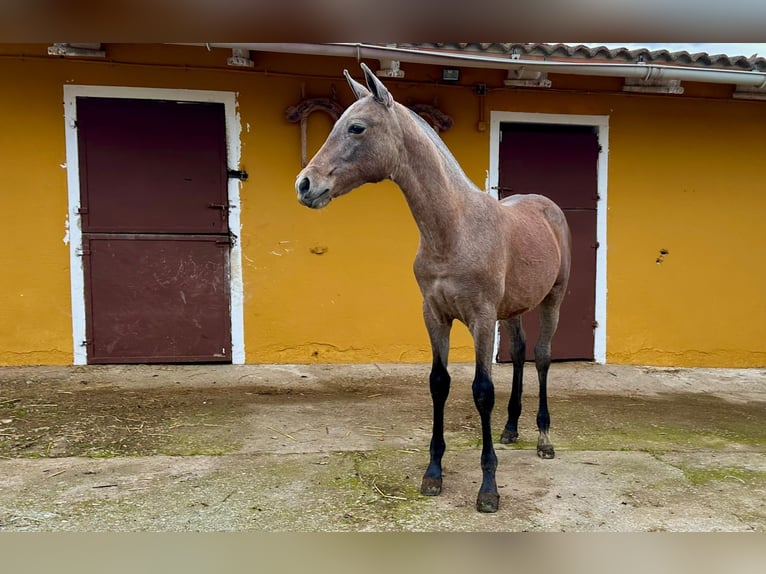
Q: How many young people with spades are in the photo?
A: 0